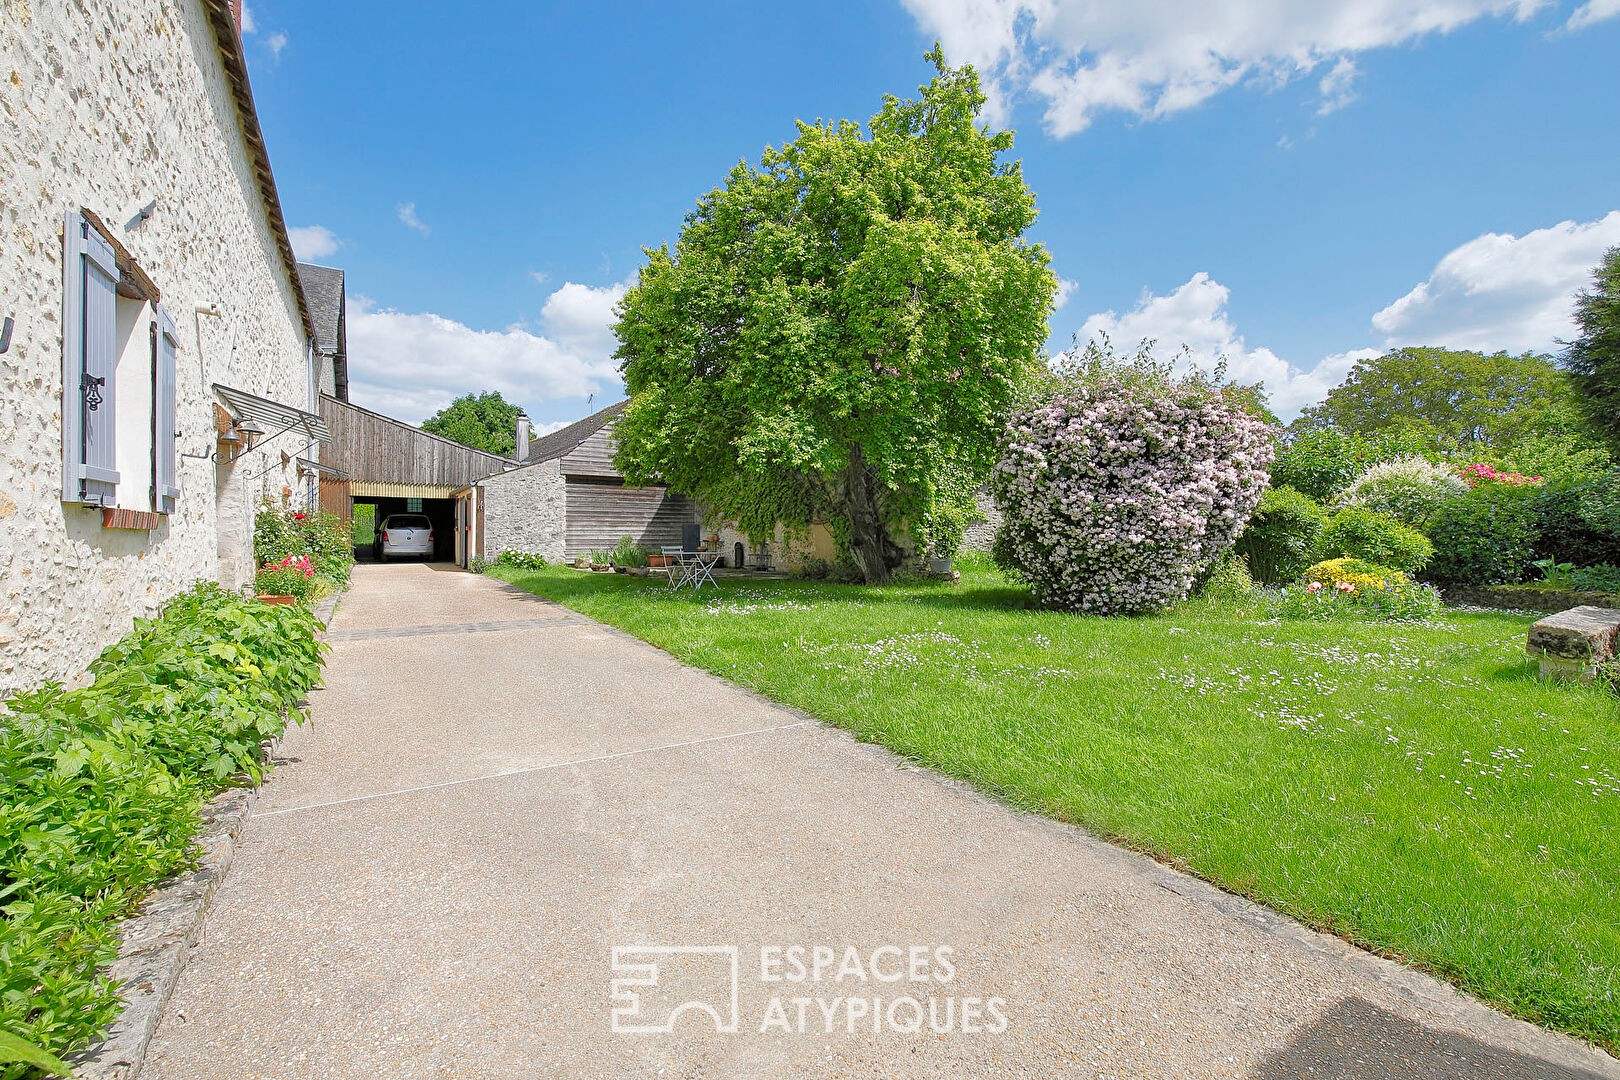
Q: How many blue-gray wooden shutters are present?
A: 2